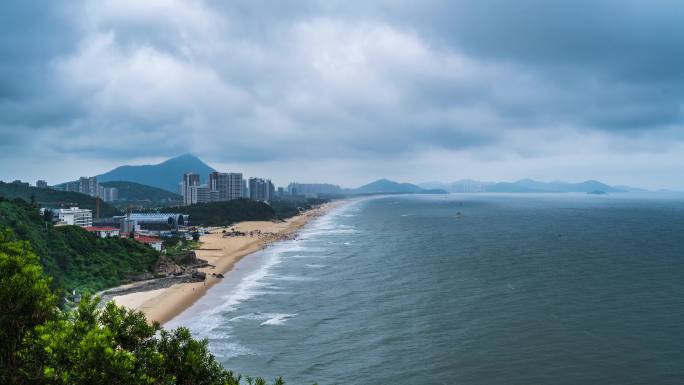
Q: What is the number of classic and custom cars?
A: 0